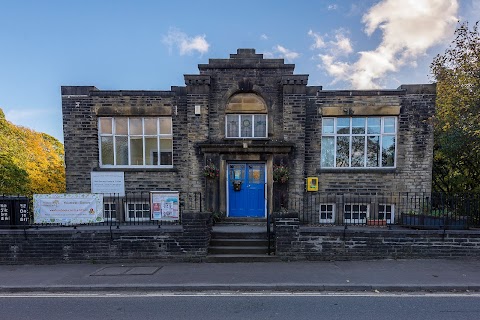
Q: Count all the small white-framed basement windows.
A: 5